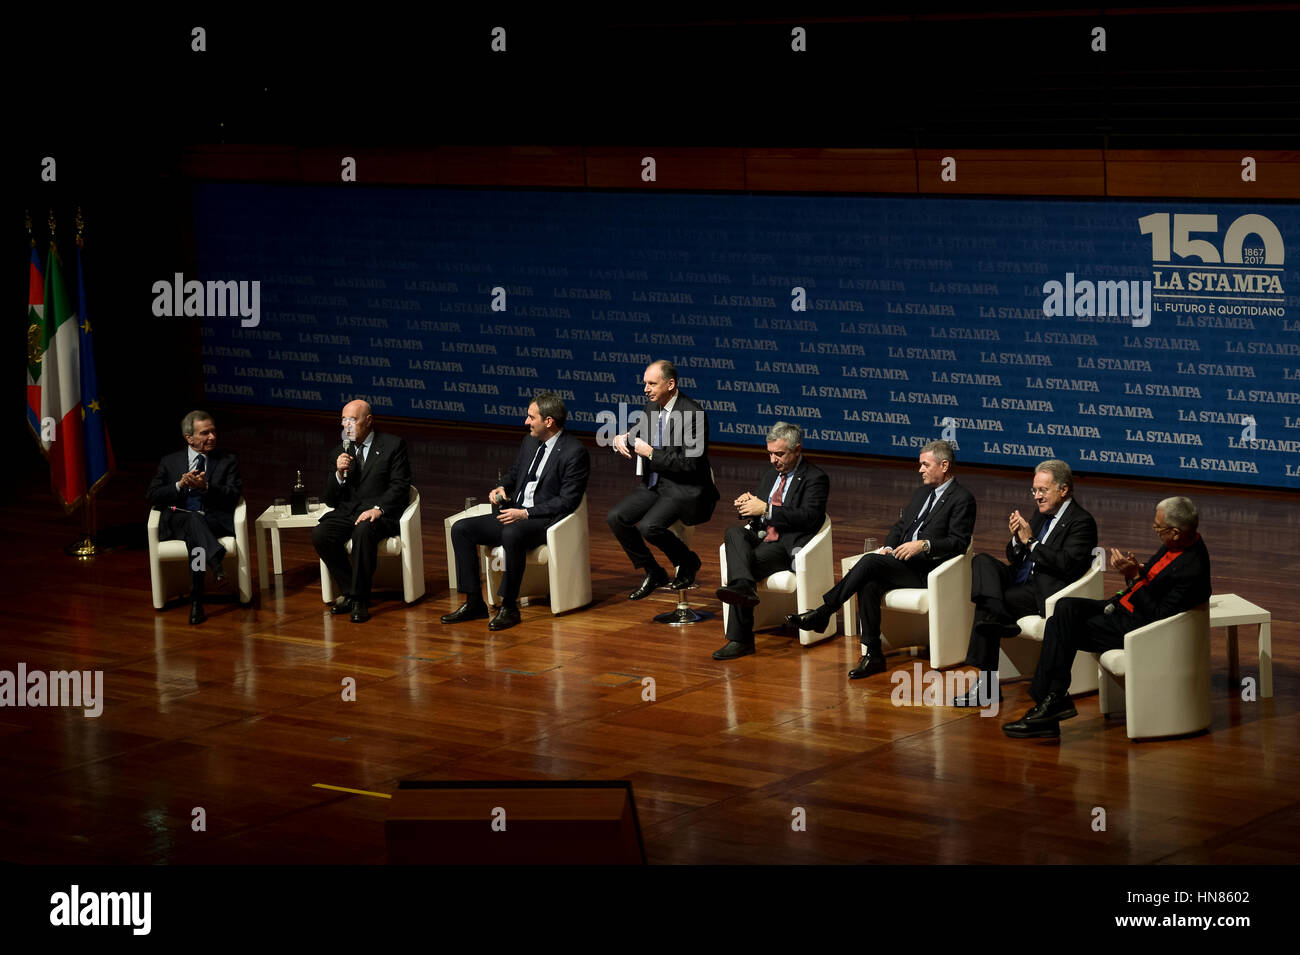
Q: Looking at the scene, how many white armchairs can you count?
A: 7